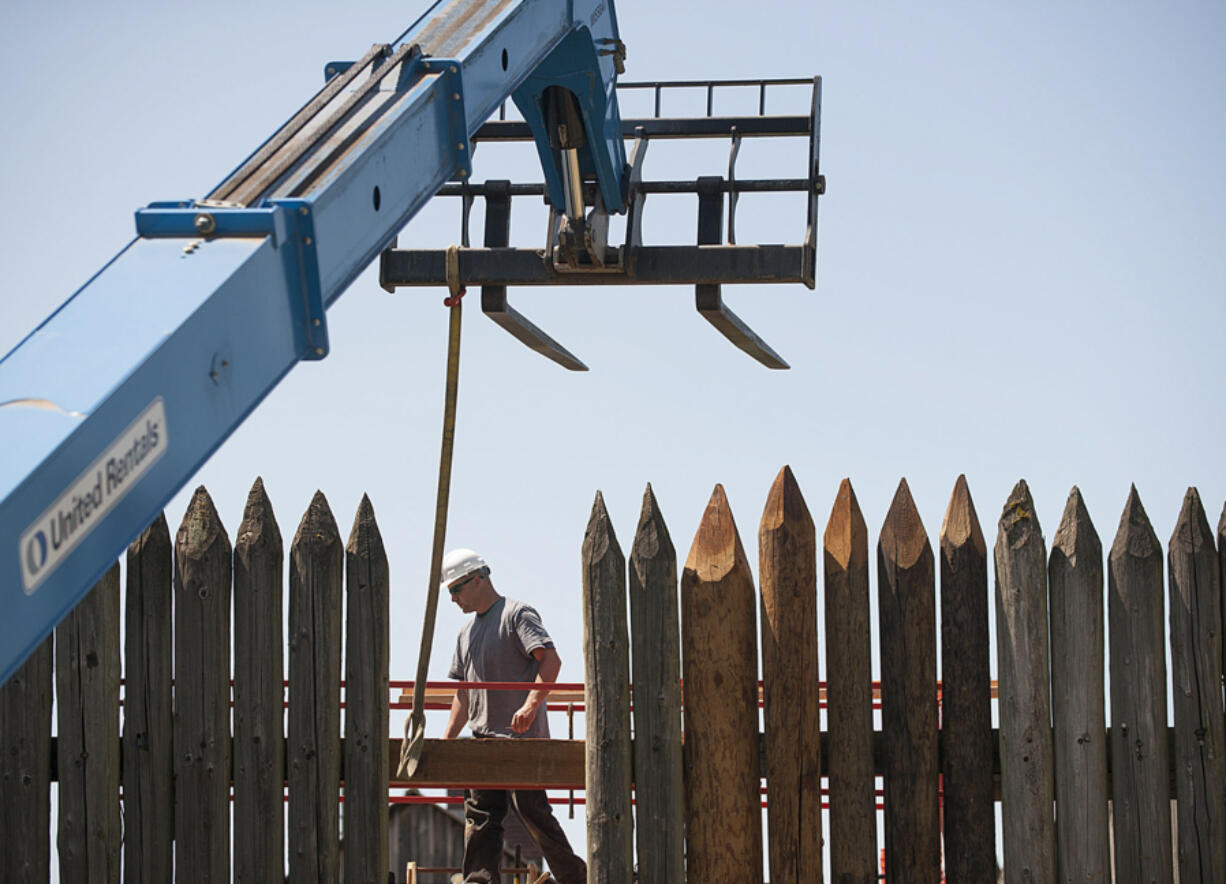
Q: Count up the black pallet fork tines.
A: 2